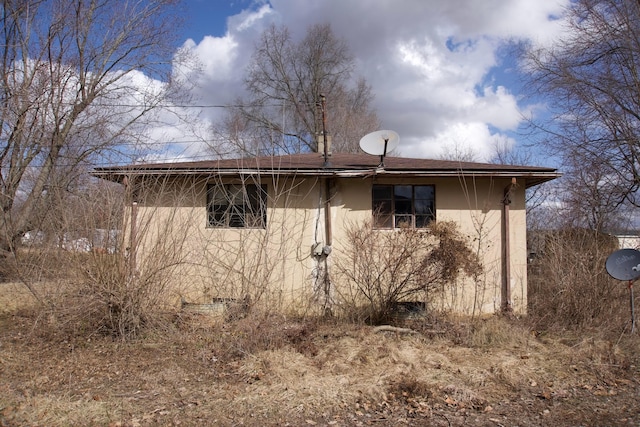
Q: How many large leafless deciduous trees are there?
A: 3